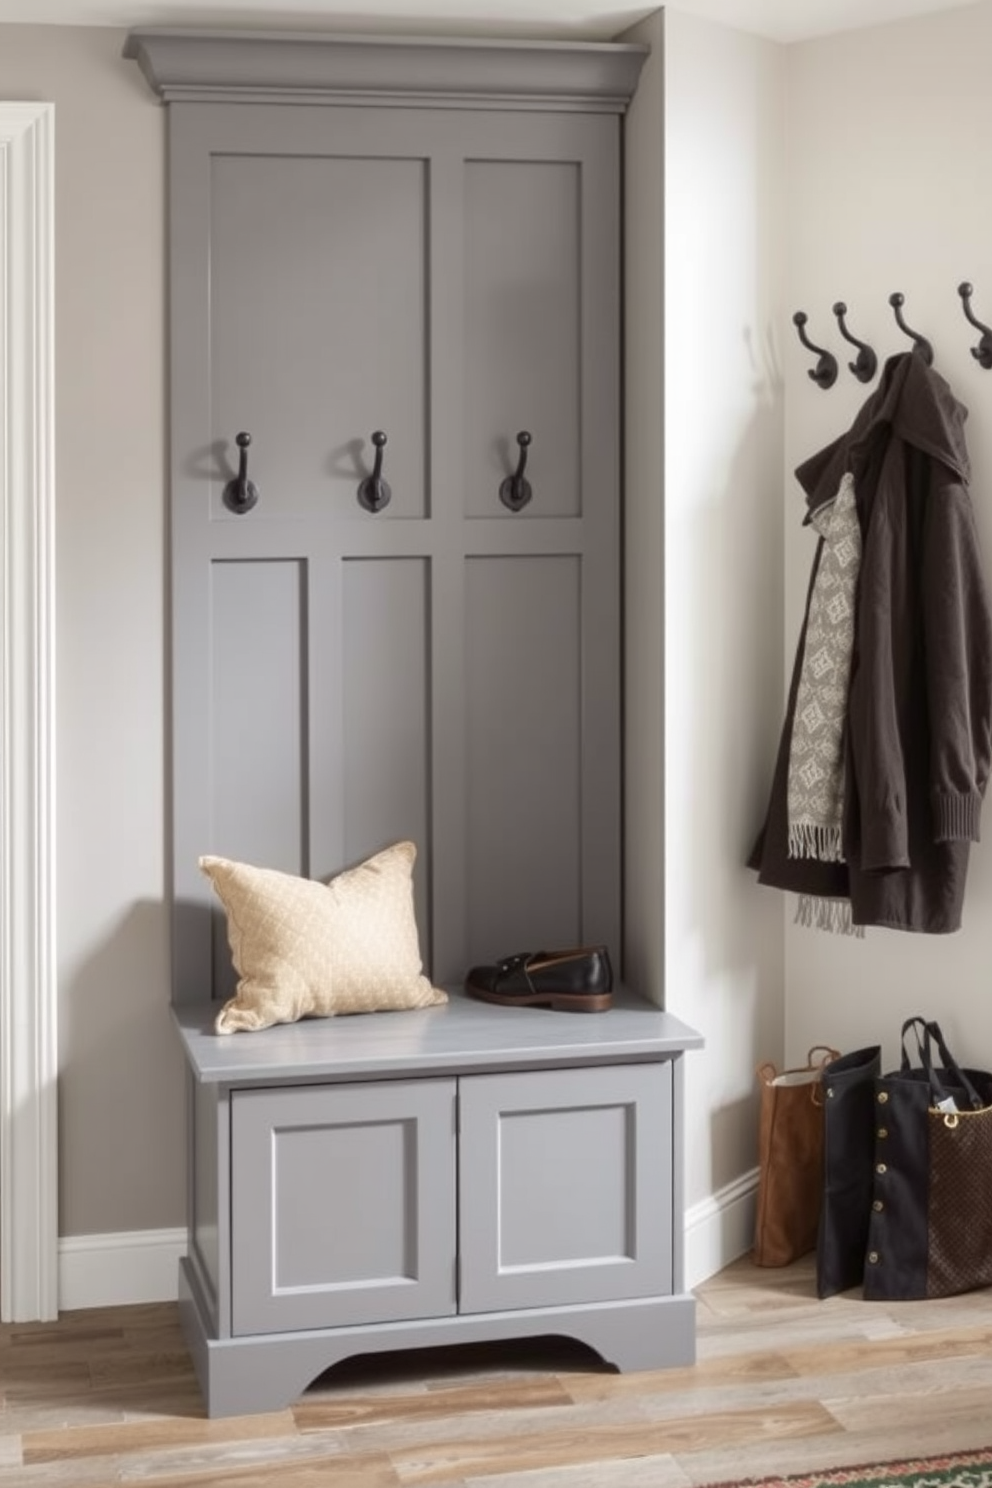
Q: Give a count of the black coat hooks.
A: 7